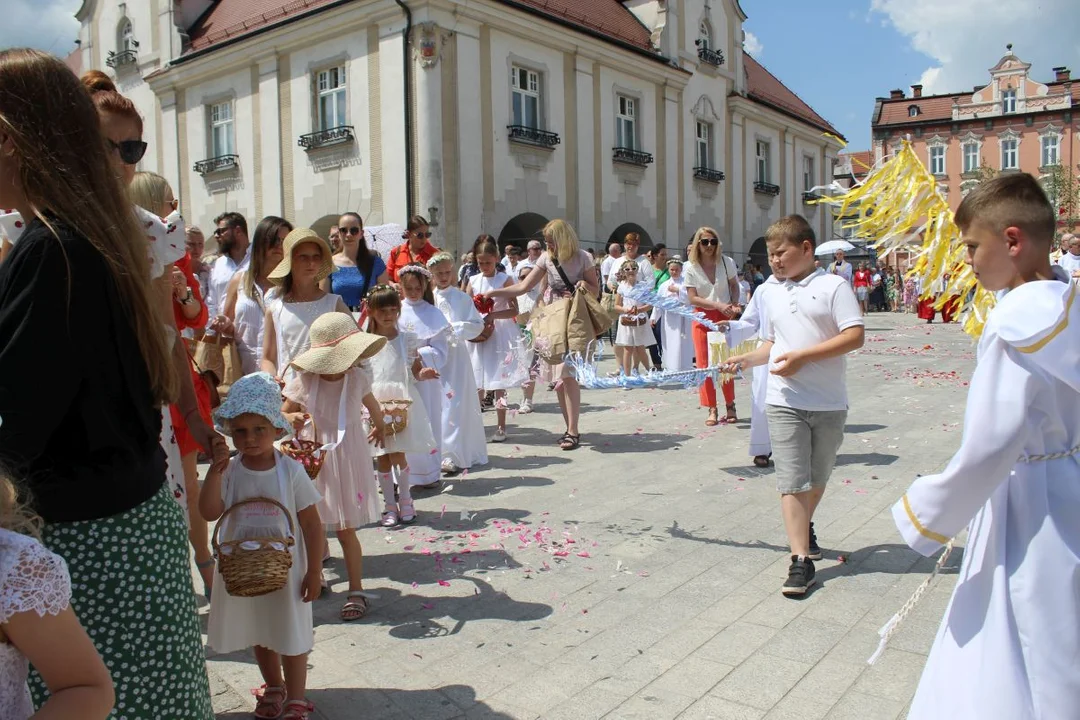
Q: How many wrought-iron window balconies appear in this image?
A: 9